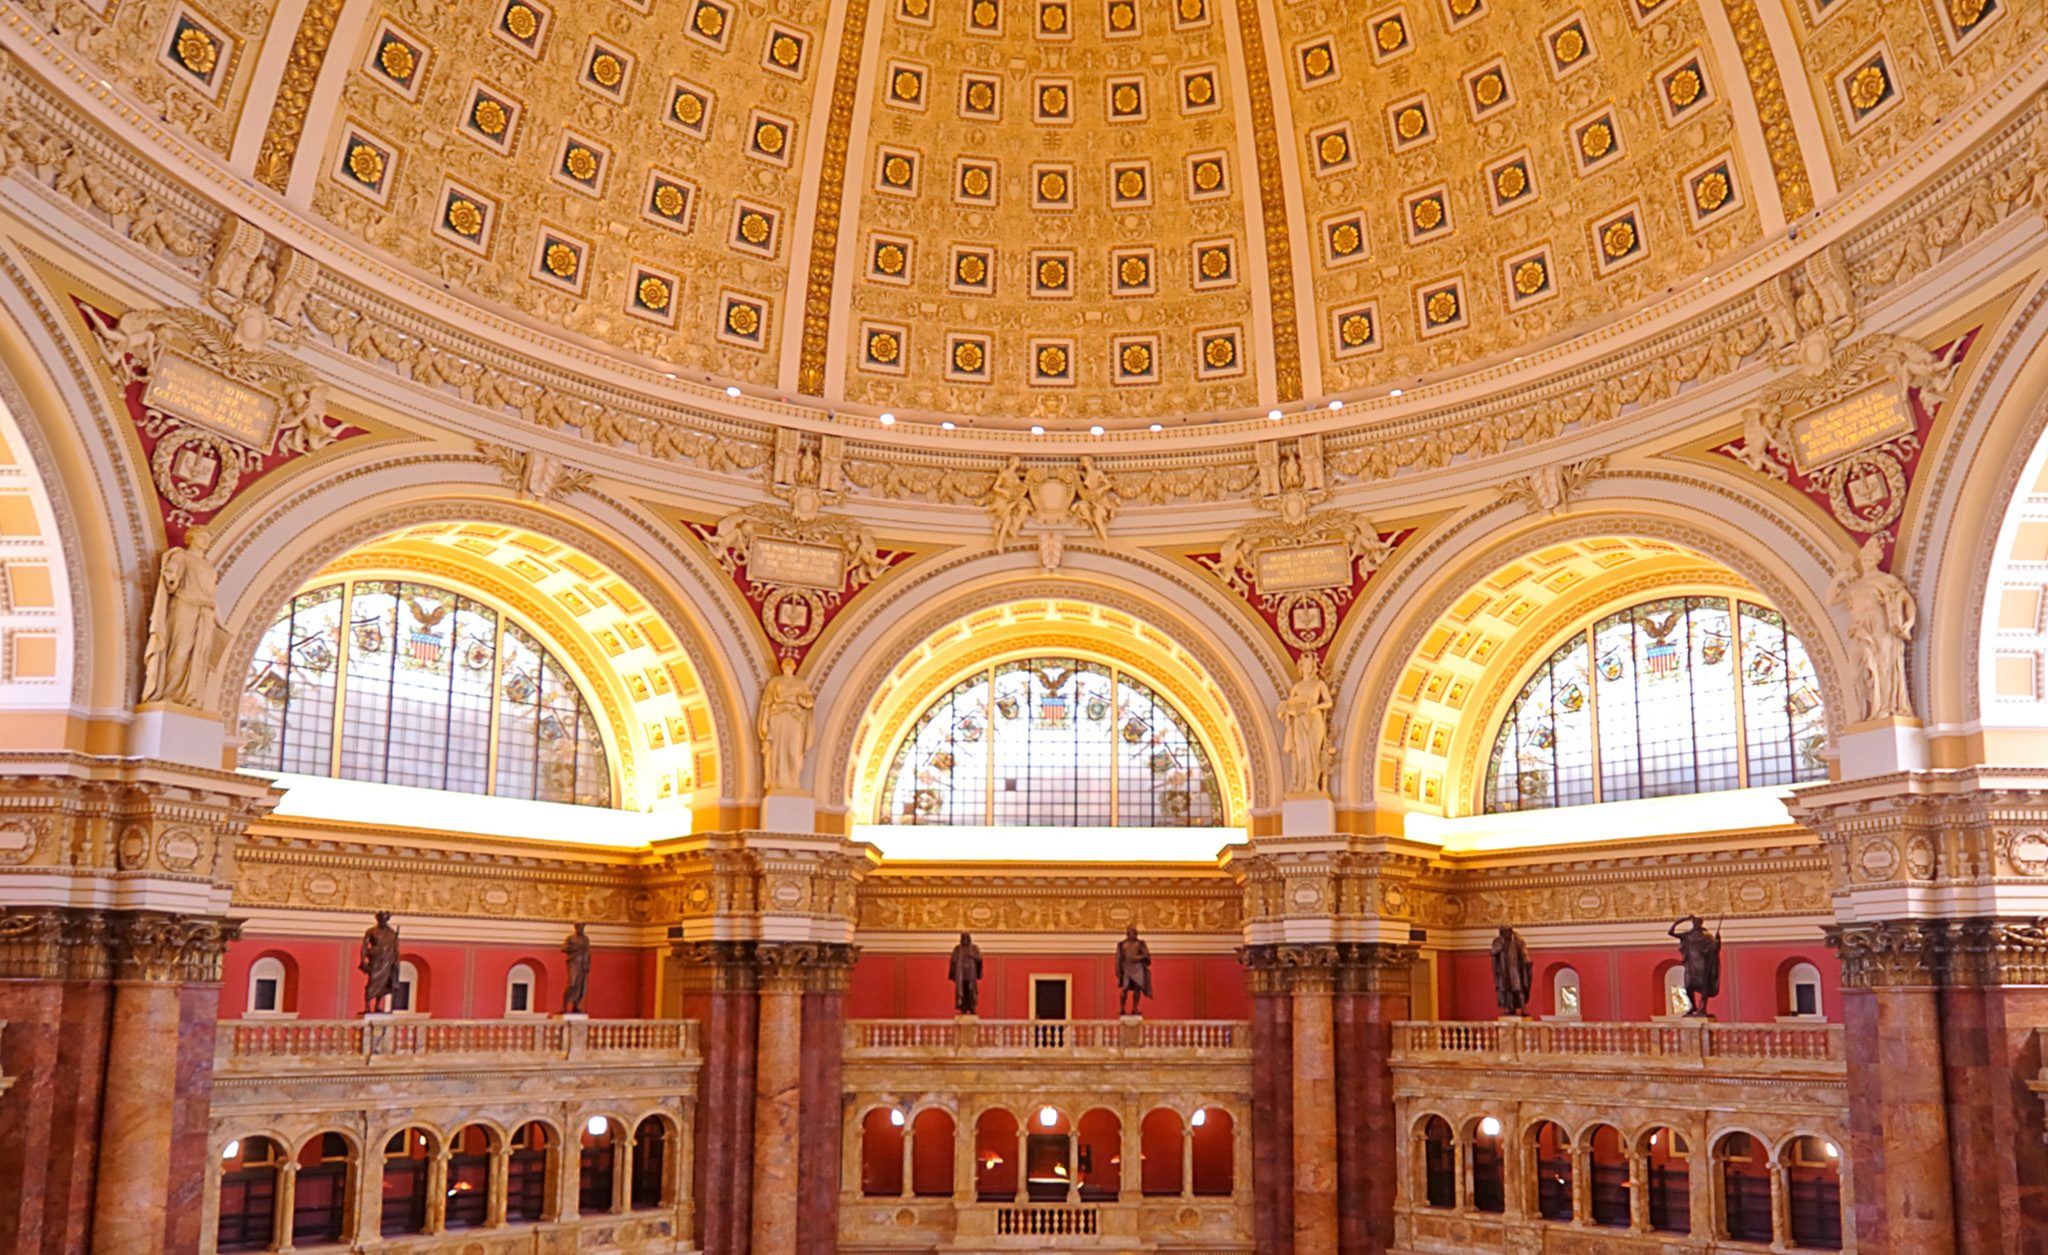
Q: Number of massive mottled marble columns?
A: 4